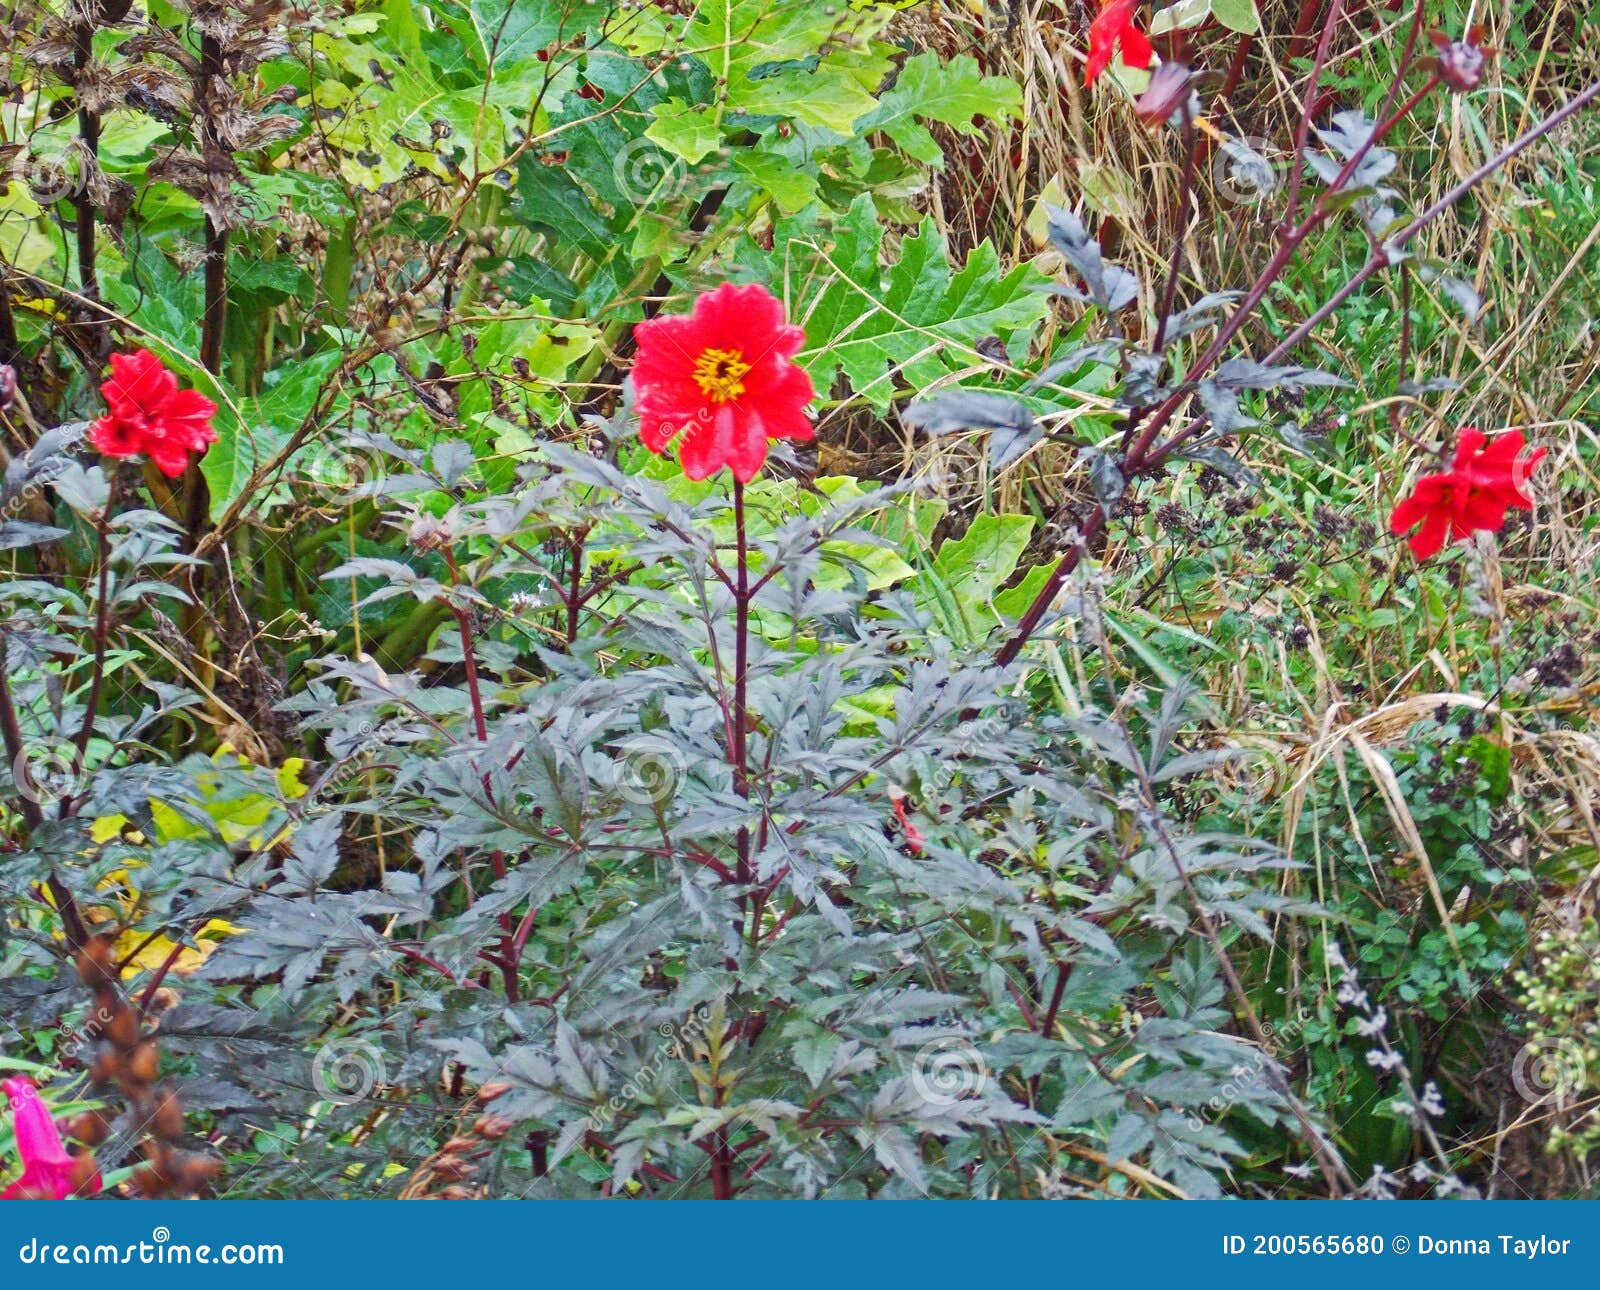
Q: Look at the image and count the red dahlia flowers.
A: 4